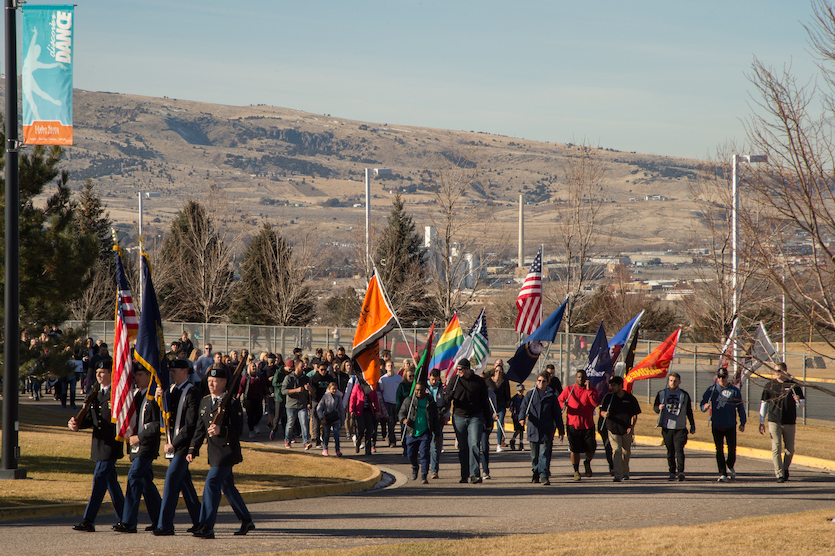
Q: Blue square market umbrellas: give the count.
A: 0